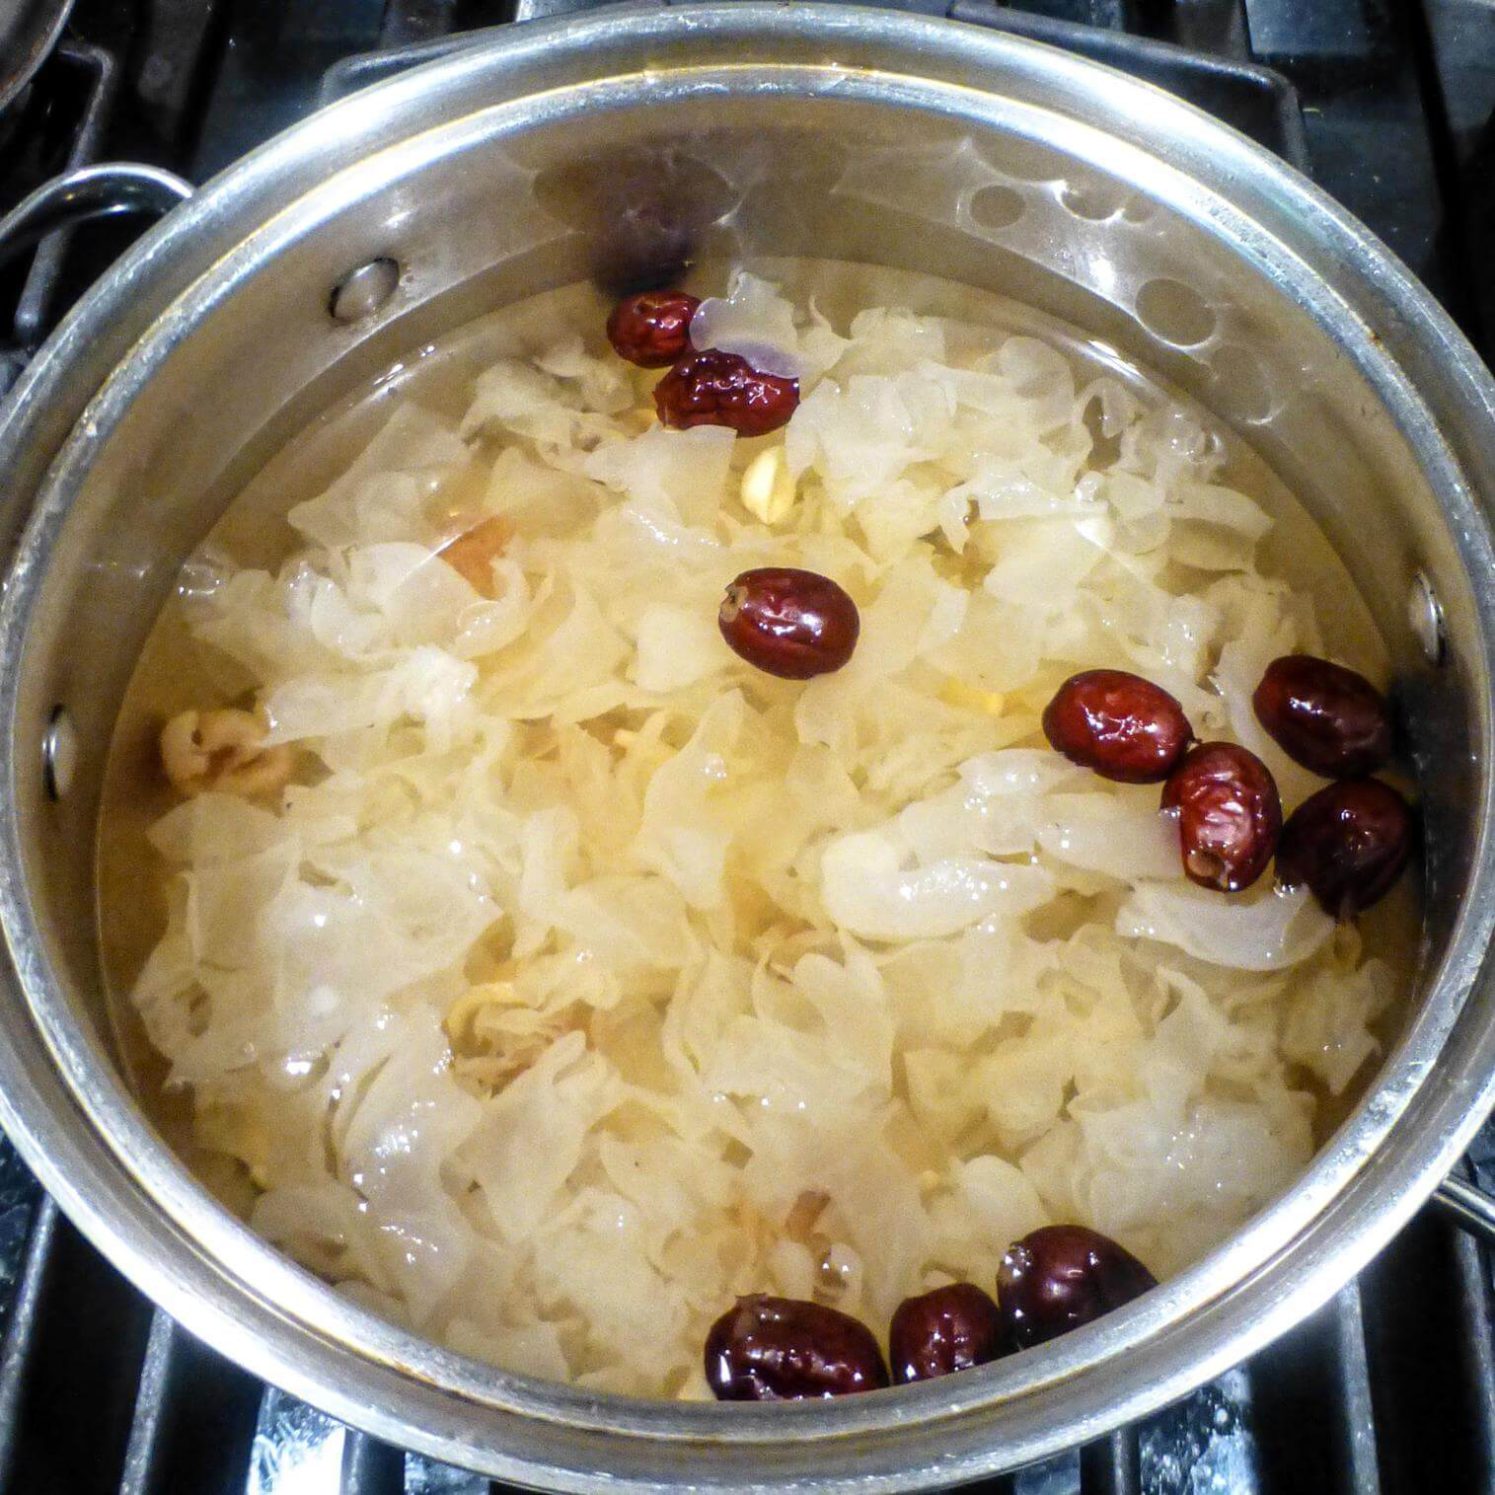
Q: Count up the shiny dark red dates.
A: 10